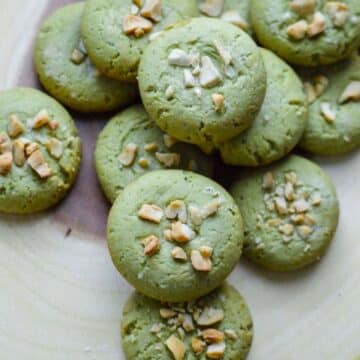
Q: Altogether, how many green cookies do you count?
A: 12